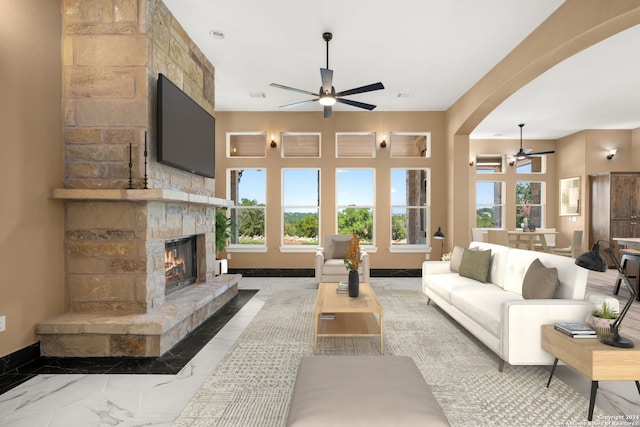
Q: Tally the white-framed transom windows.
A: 6